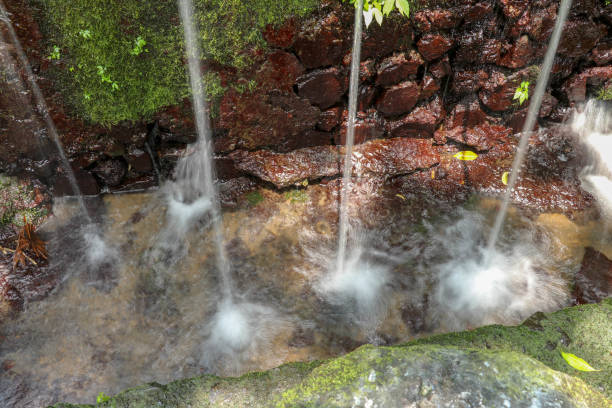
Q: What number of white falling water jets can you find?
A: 4